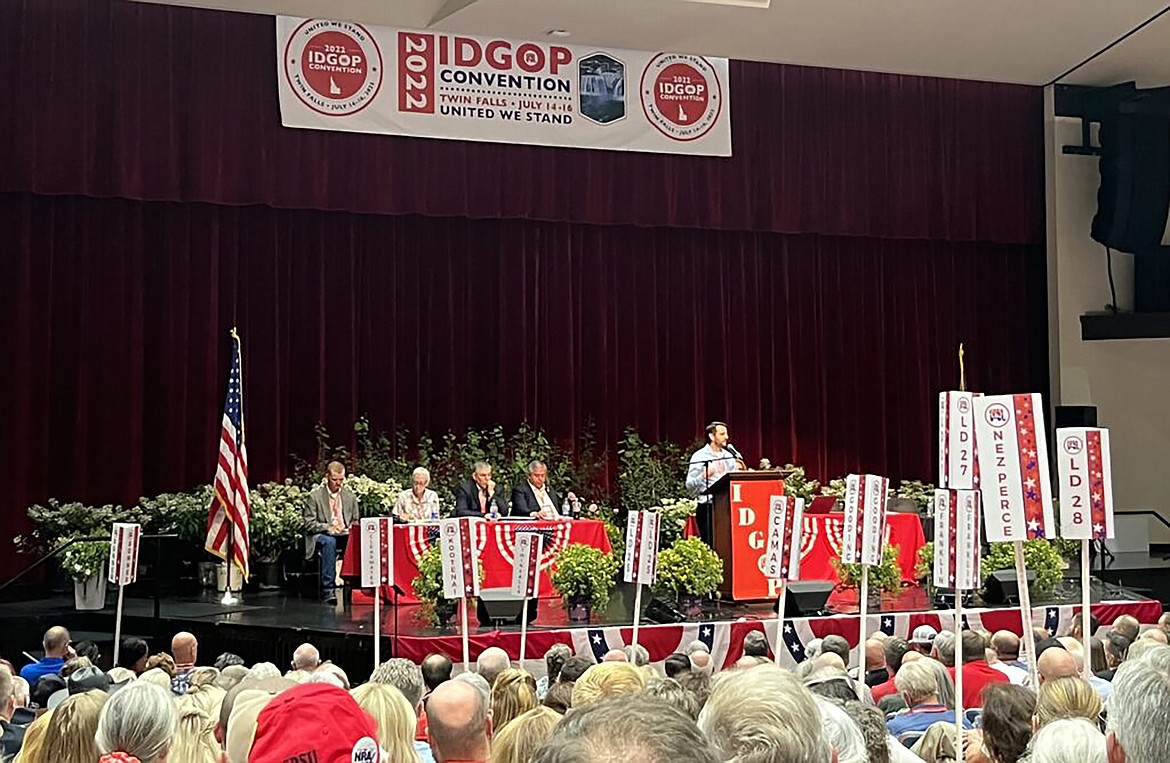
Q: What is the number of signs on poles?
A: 11